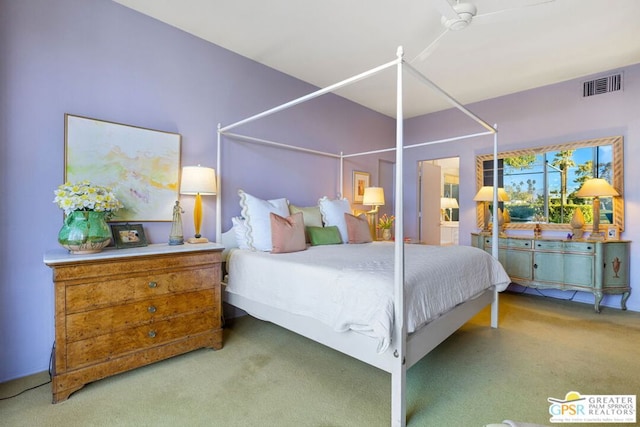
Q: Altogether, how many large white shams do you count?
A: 2